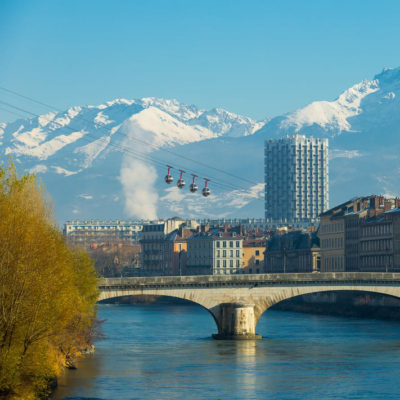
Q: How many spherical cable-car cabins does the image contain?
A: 4